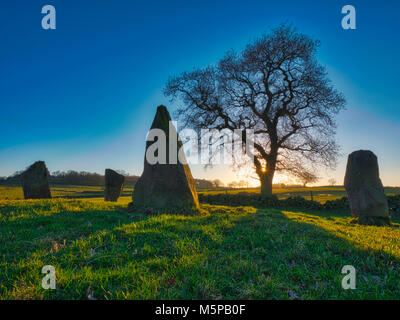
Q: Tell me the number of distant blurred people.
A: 0